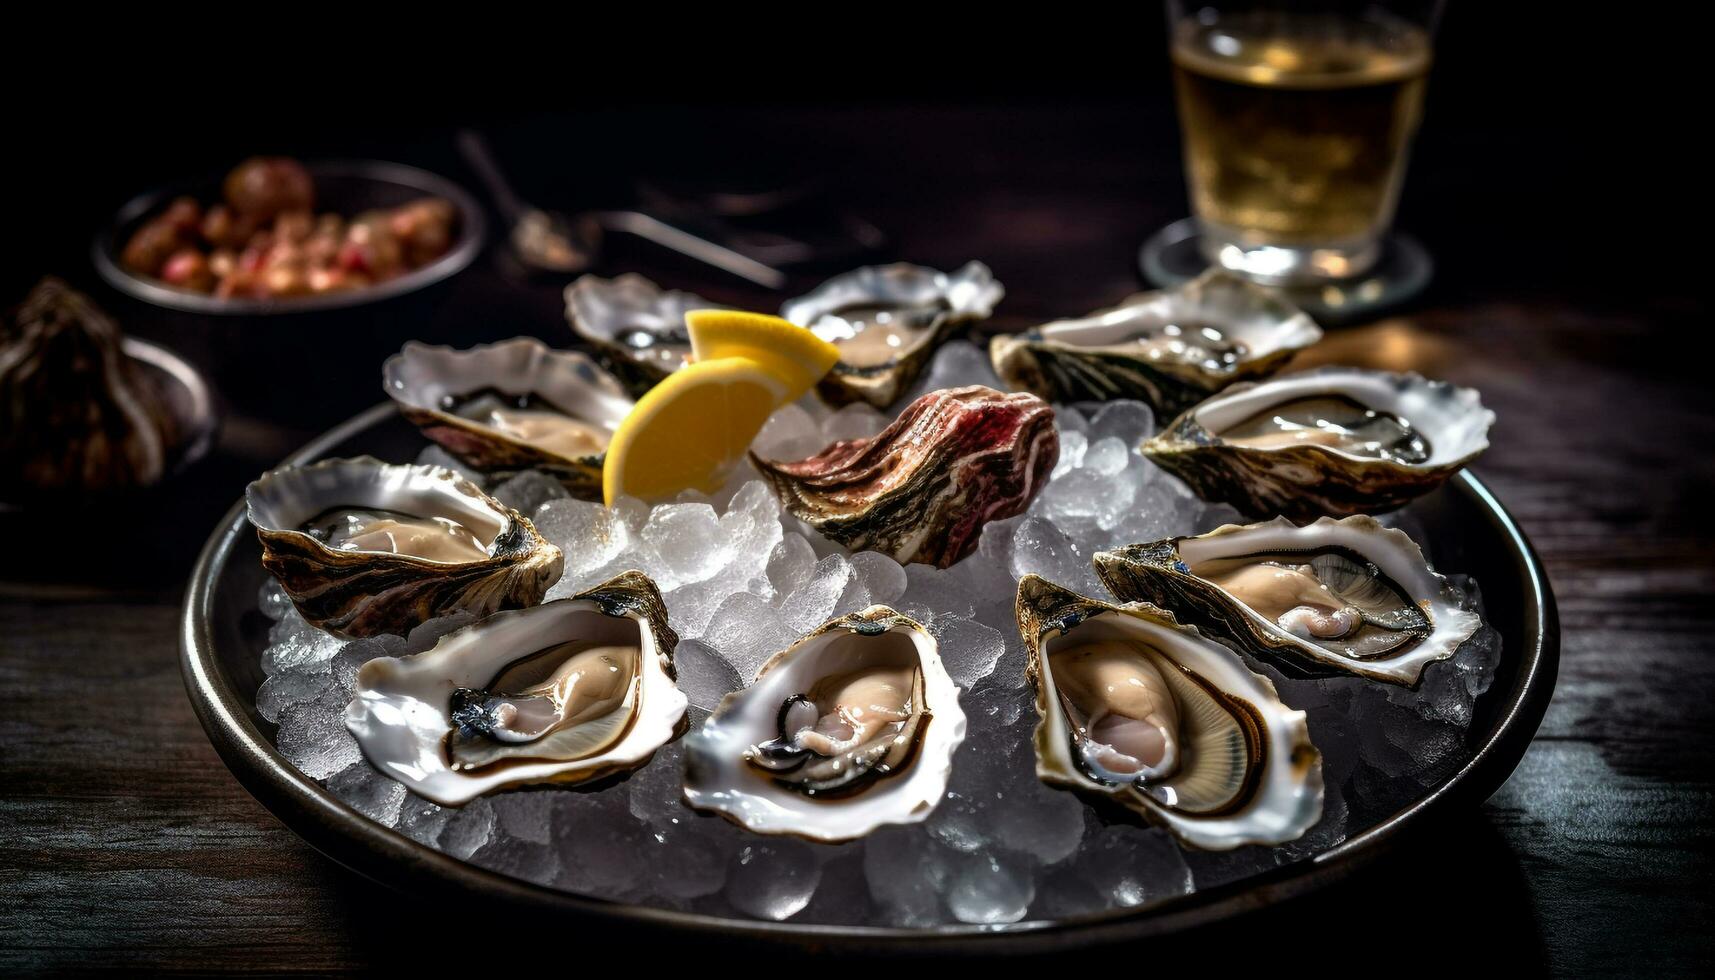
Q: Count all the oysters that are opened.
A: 10